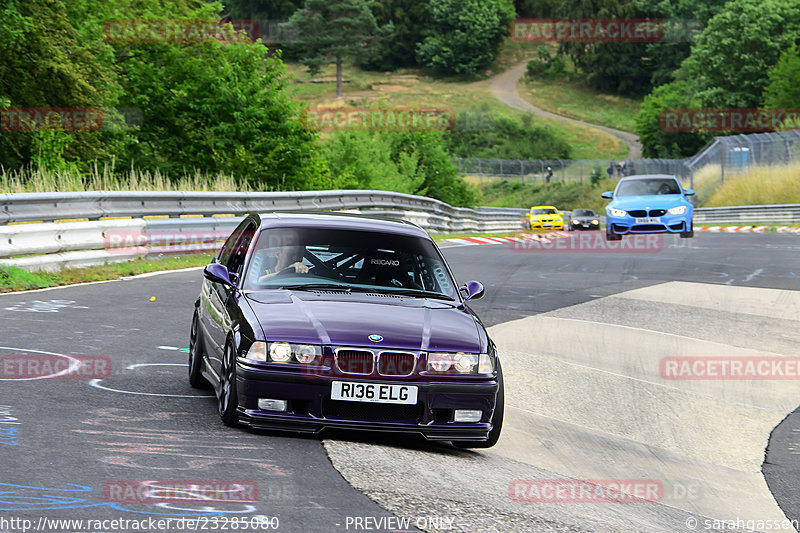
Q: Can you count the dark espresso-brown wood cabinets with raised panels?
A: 0